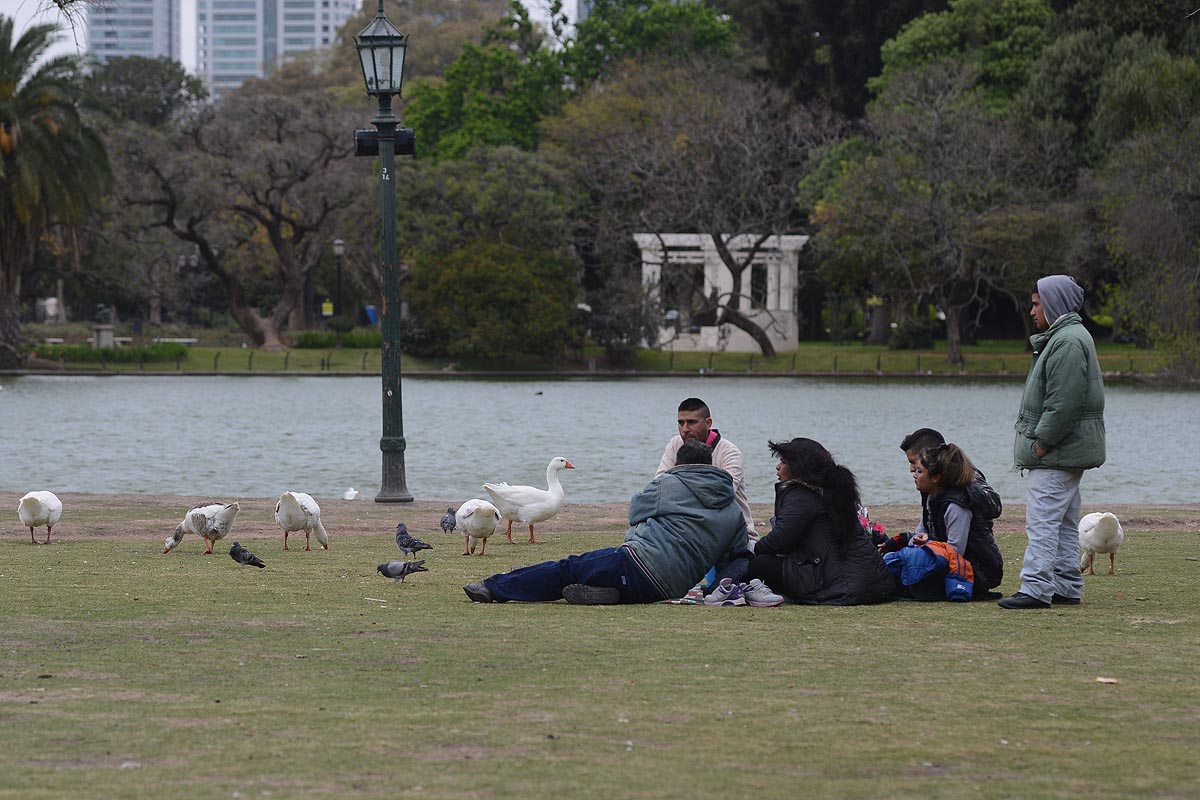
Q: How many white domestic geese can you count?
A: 6